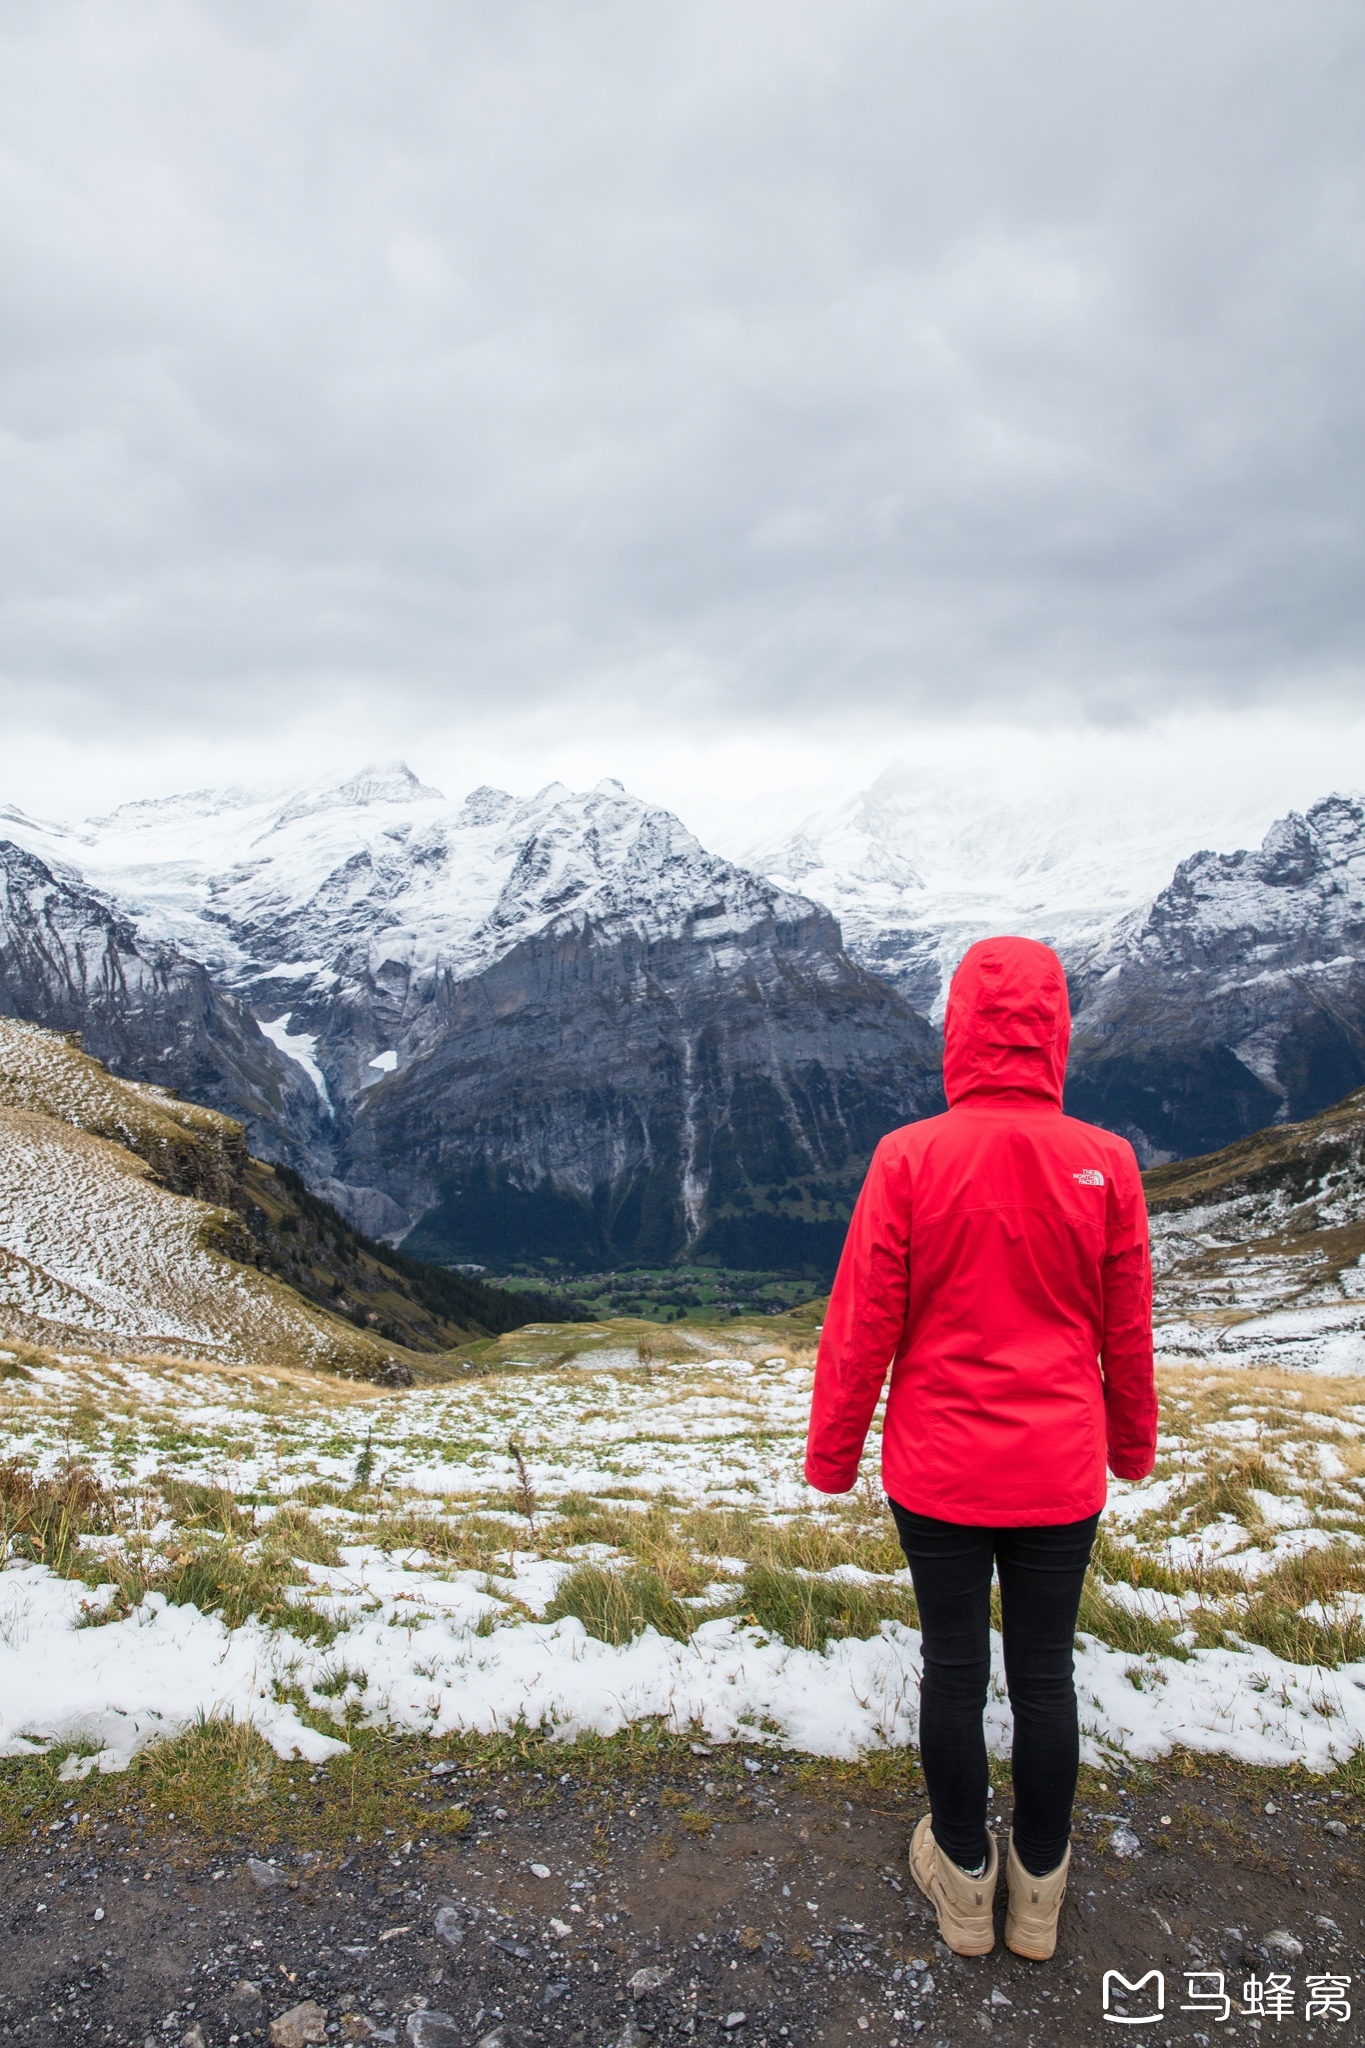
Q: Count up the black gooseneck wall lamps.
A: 0